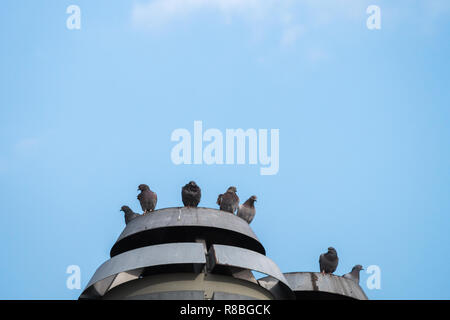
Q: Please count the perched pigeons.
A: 7